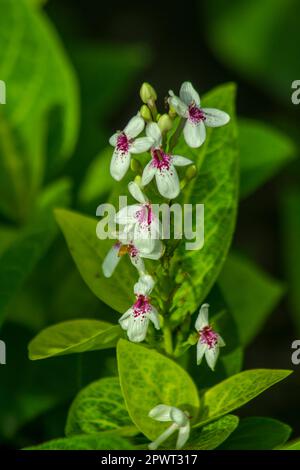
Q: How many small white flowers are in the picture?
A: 8